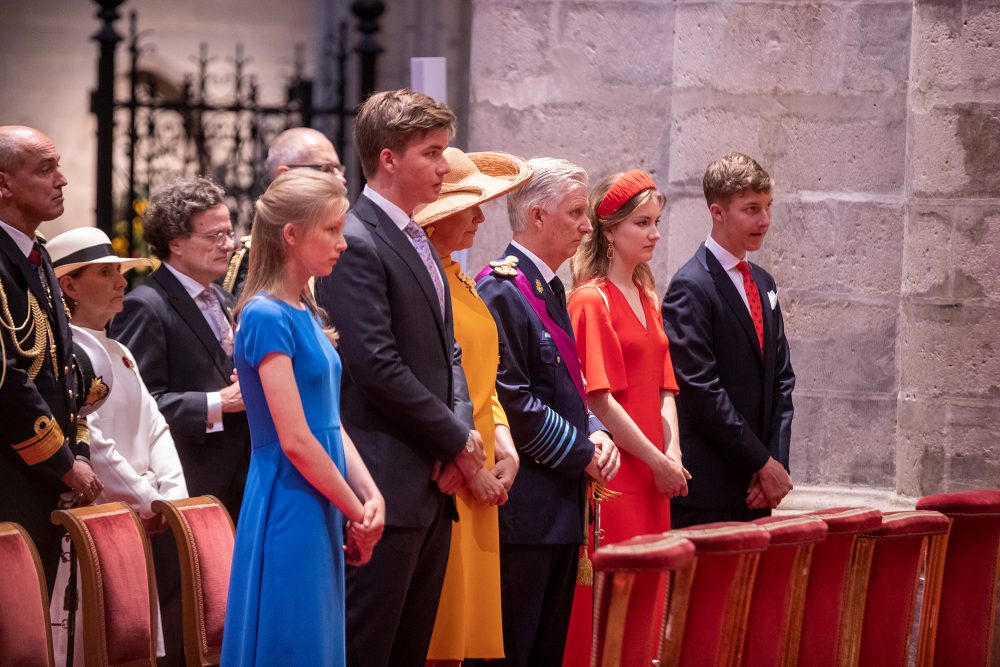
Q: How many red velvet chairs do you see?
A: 9